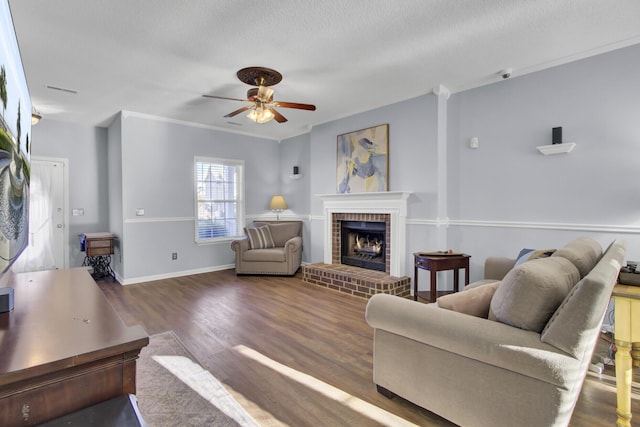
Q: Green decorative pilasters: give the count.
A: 0